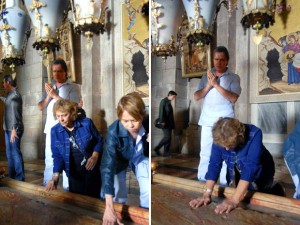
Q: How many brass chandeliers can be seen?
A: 6